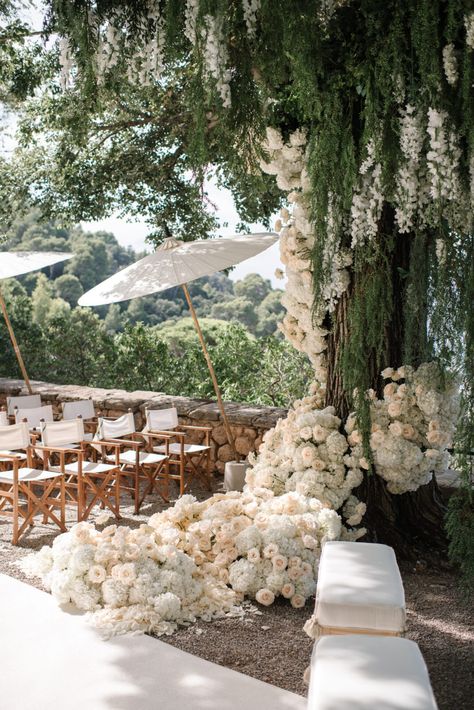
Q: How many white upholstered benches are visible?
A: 2